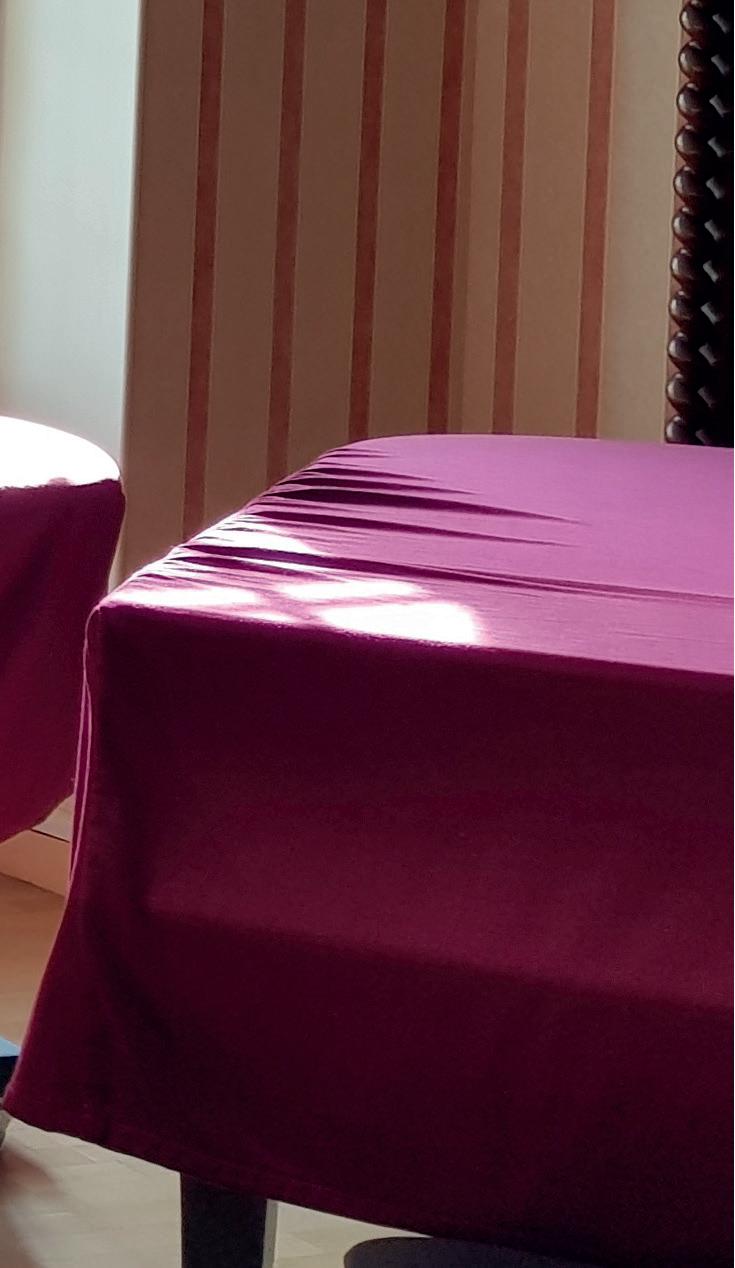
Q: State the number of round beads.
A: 11